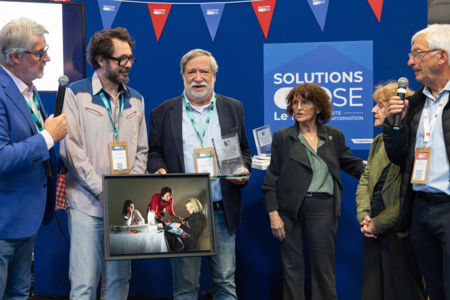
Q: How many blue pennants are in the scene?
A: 3